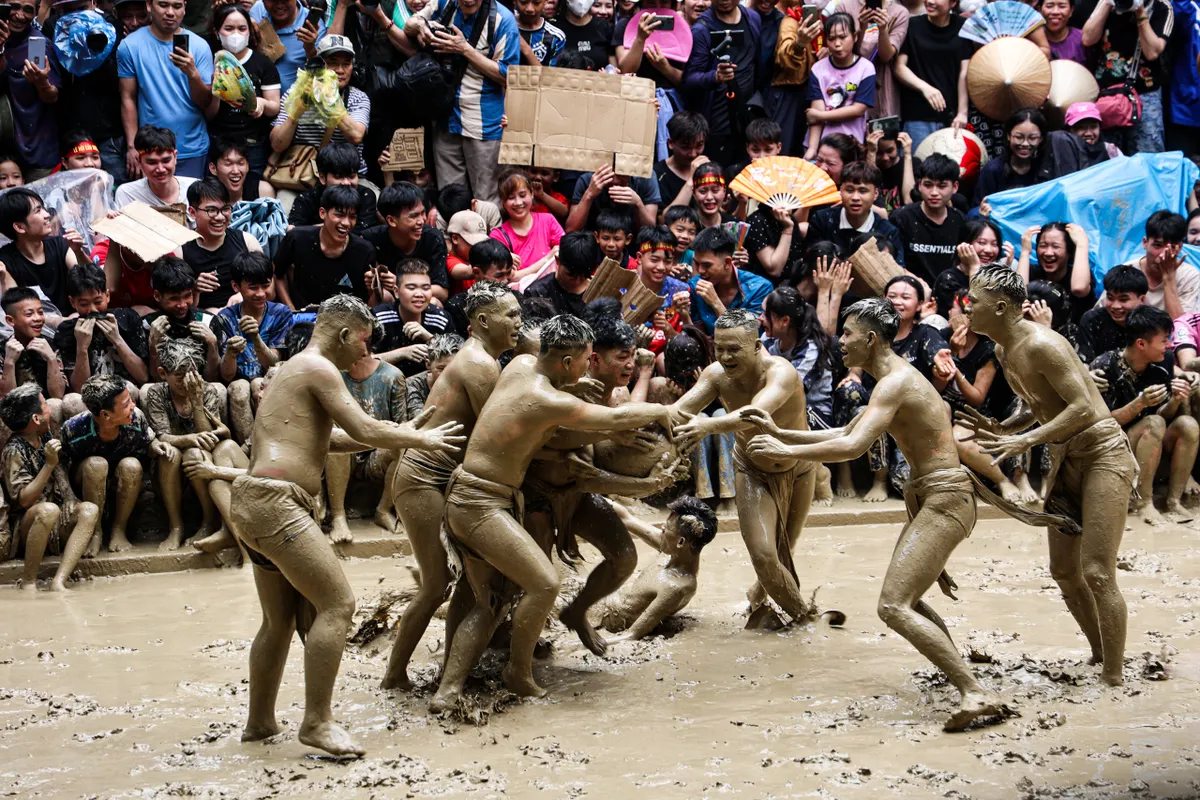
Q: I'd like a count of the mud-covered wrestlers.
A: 8